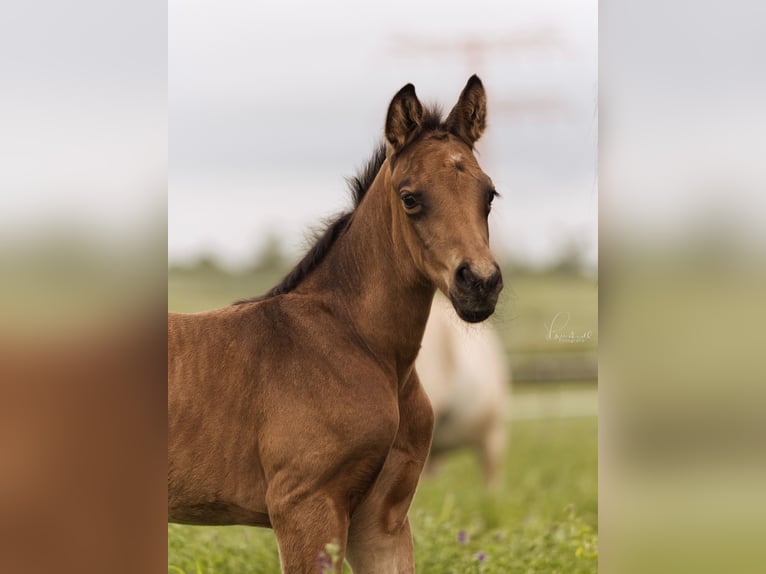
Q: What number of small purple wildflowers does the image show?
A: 3